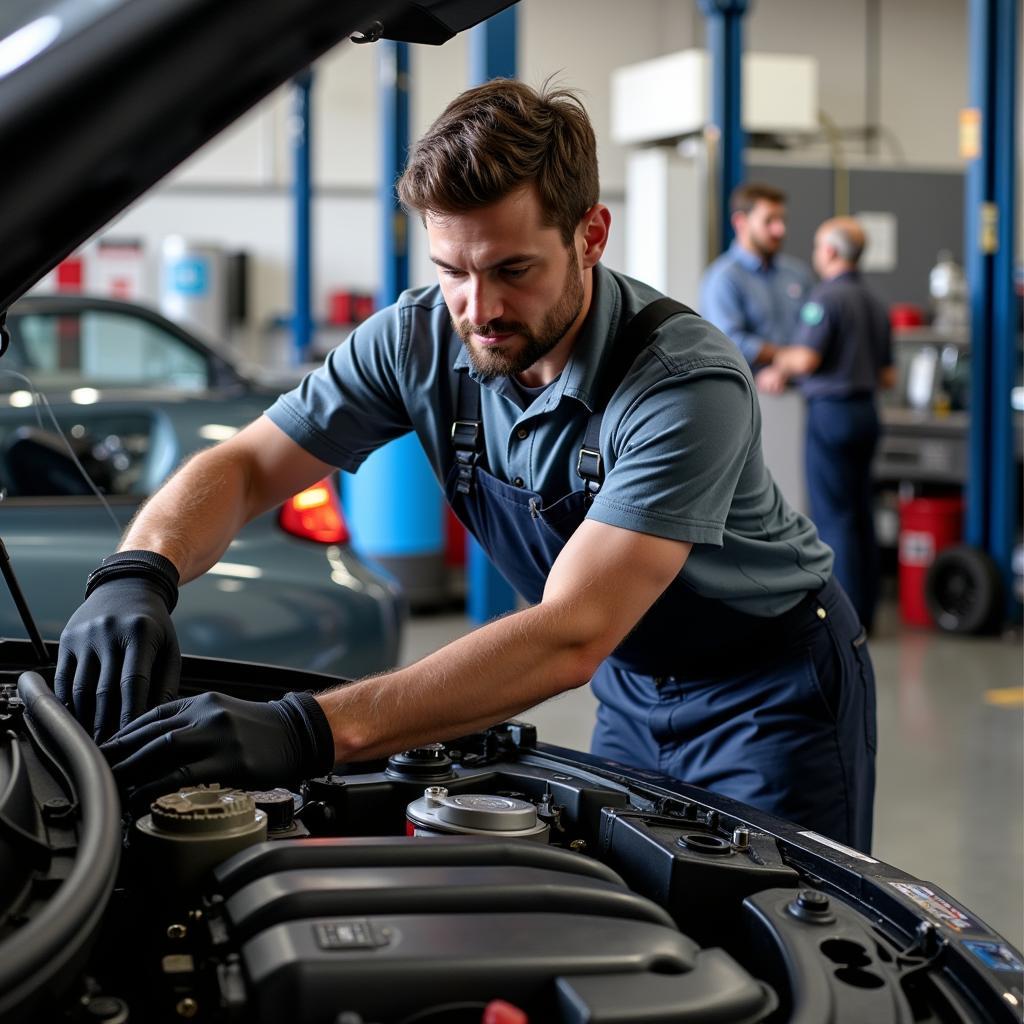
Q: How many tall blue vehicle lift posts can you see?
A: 5